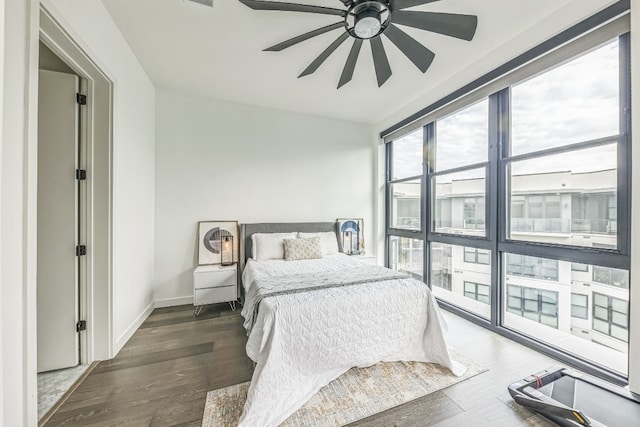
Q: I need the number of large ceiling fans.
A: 1